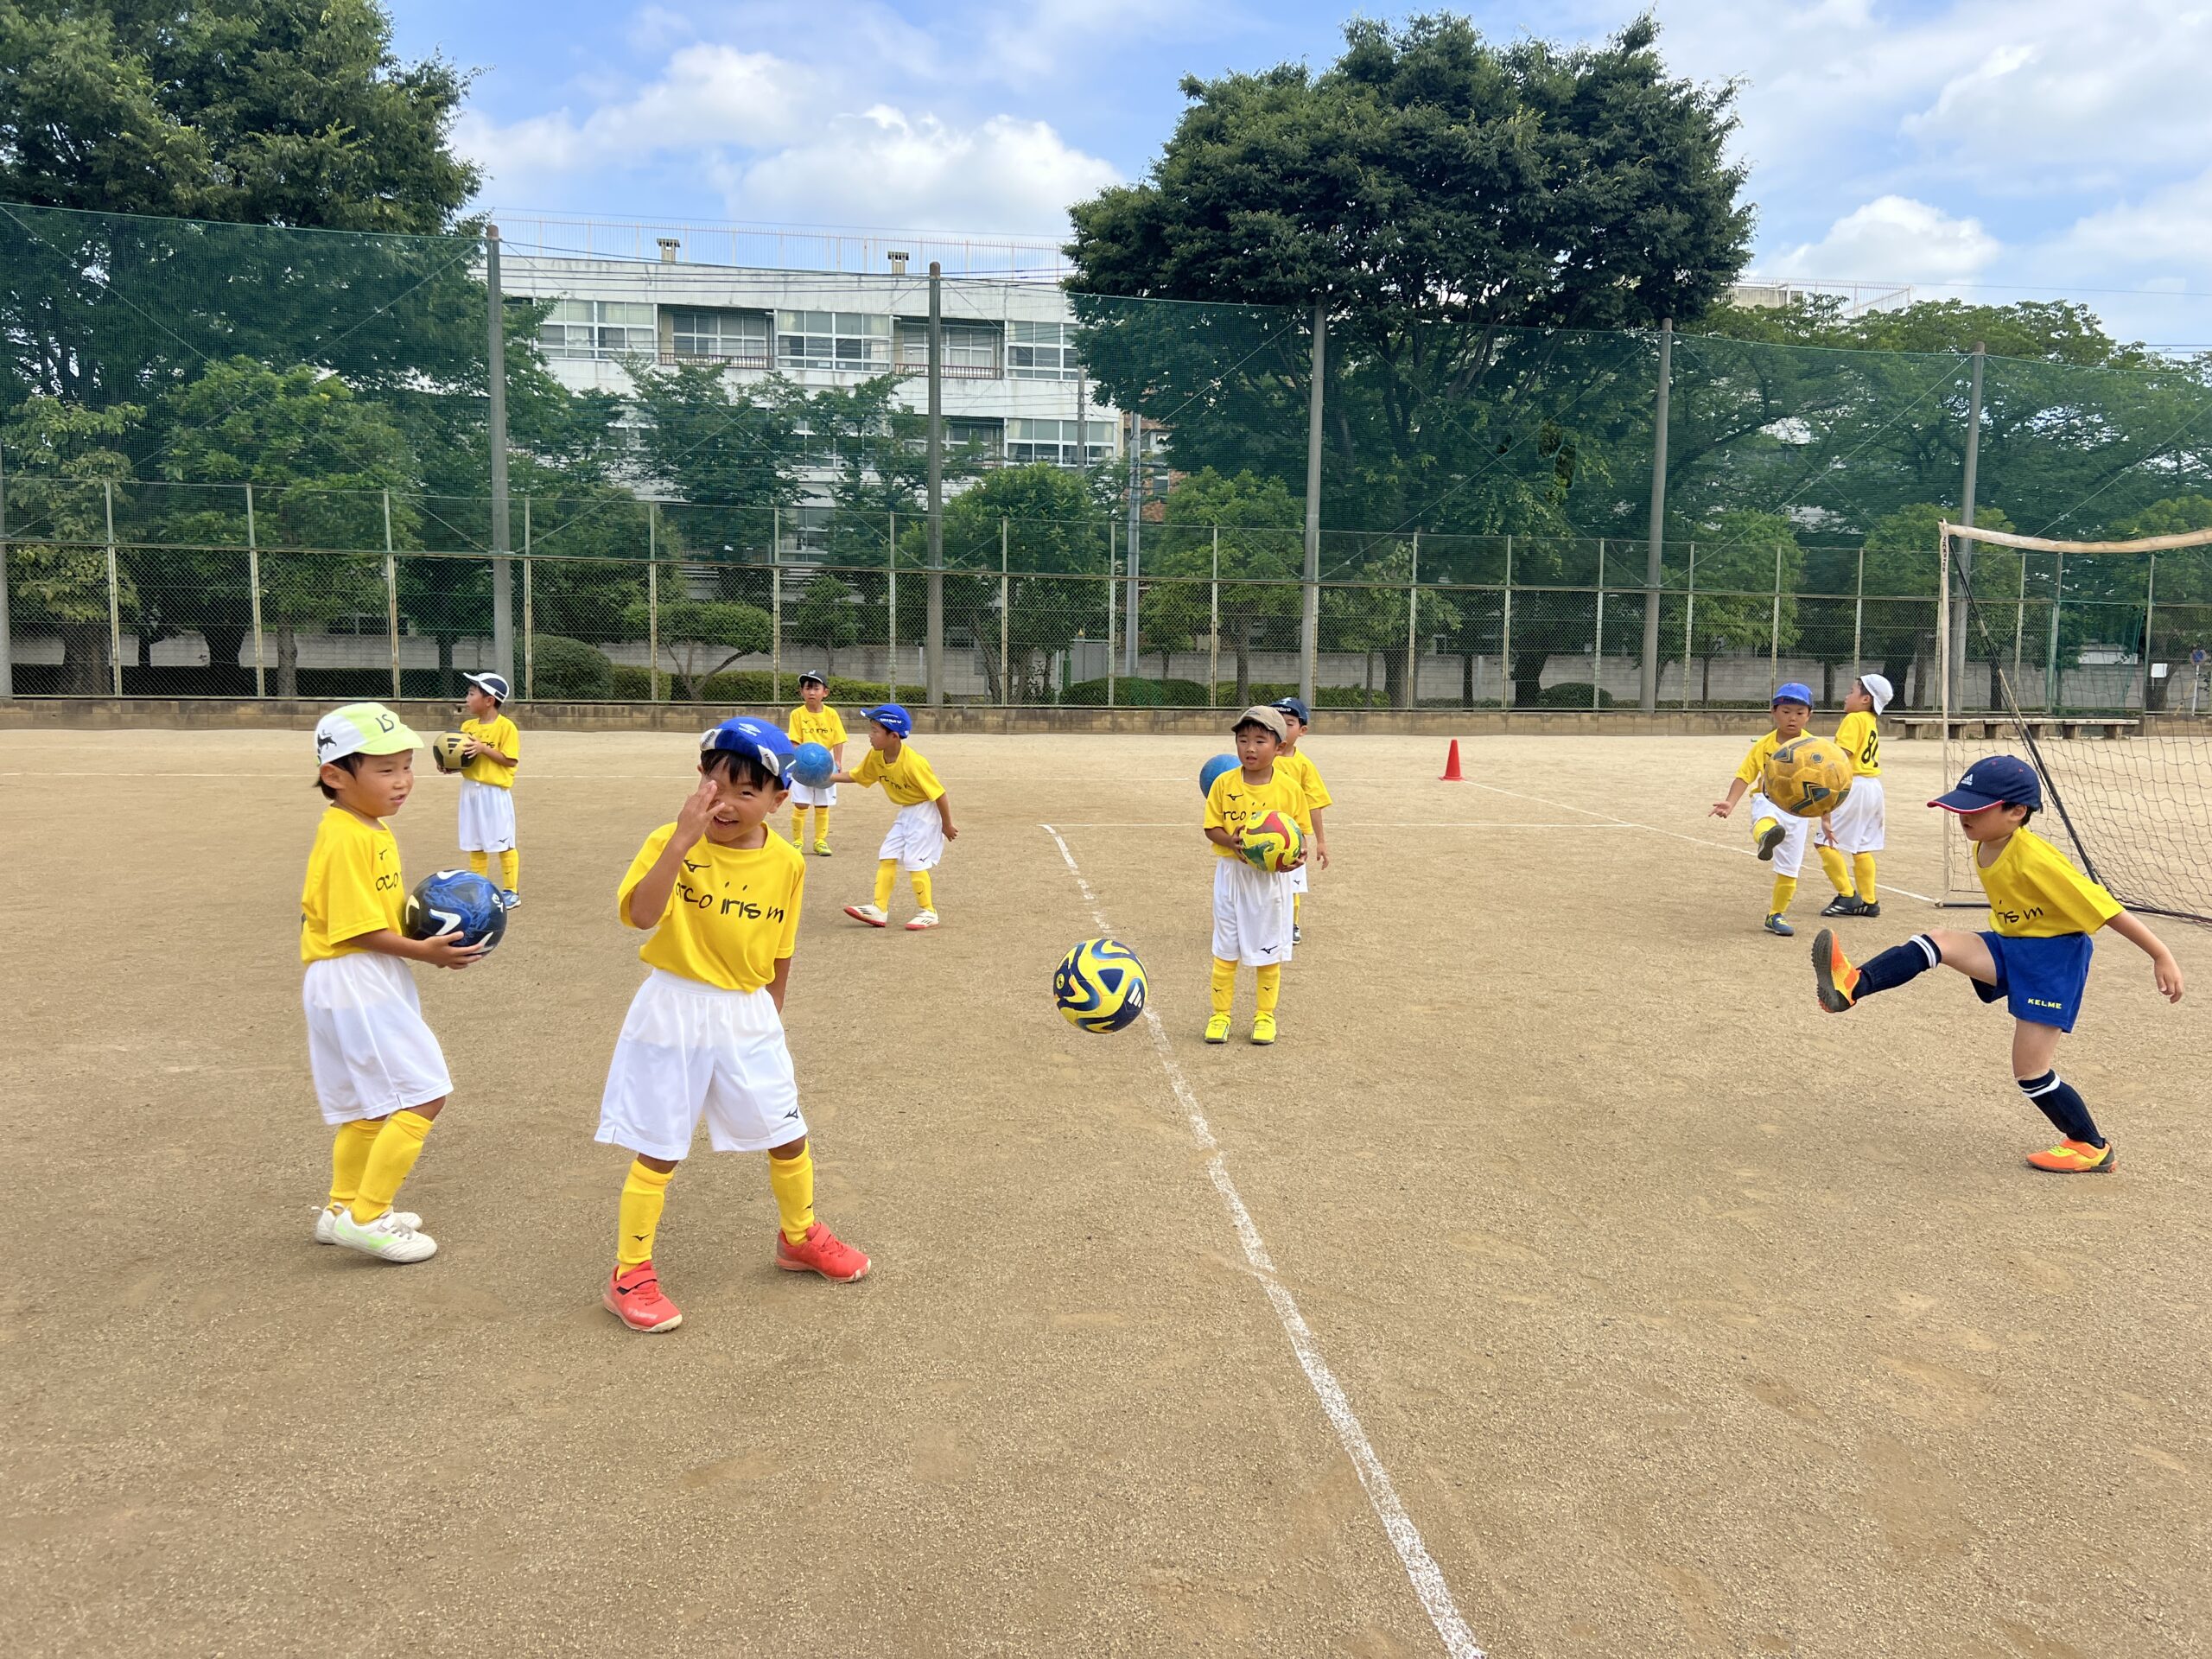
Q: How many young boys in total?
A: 10